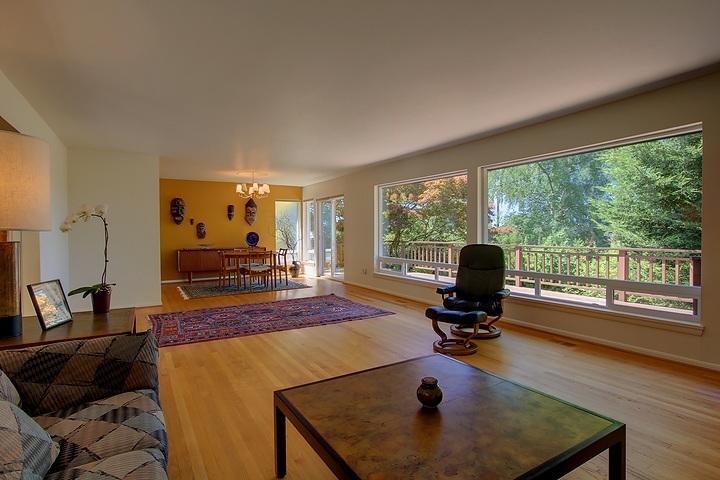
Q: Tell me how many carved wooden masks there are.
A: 5